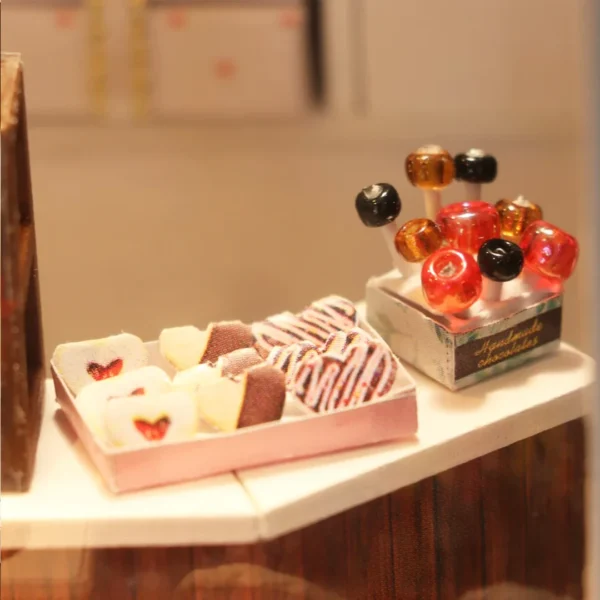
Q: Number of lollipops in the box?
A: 9